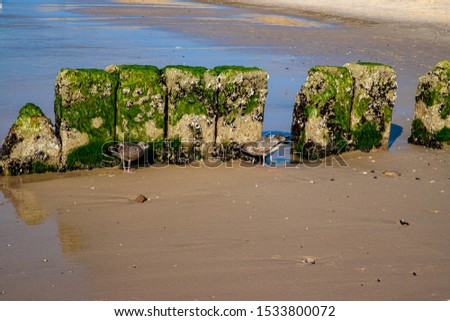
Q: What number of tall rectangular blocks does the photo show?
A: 7